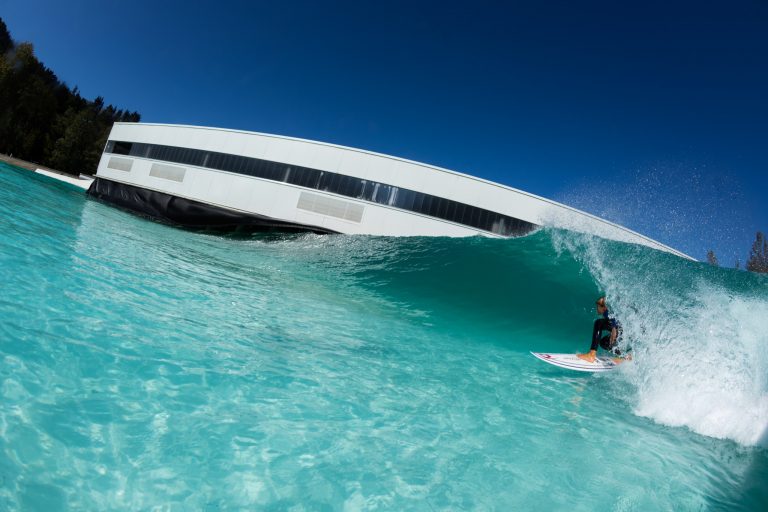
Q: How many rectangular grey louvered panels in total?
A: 3